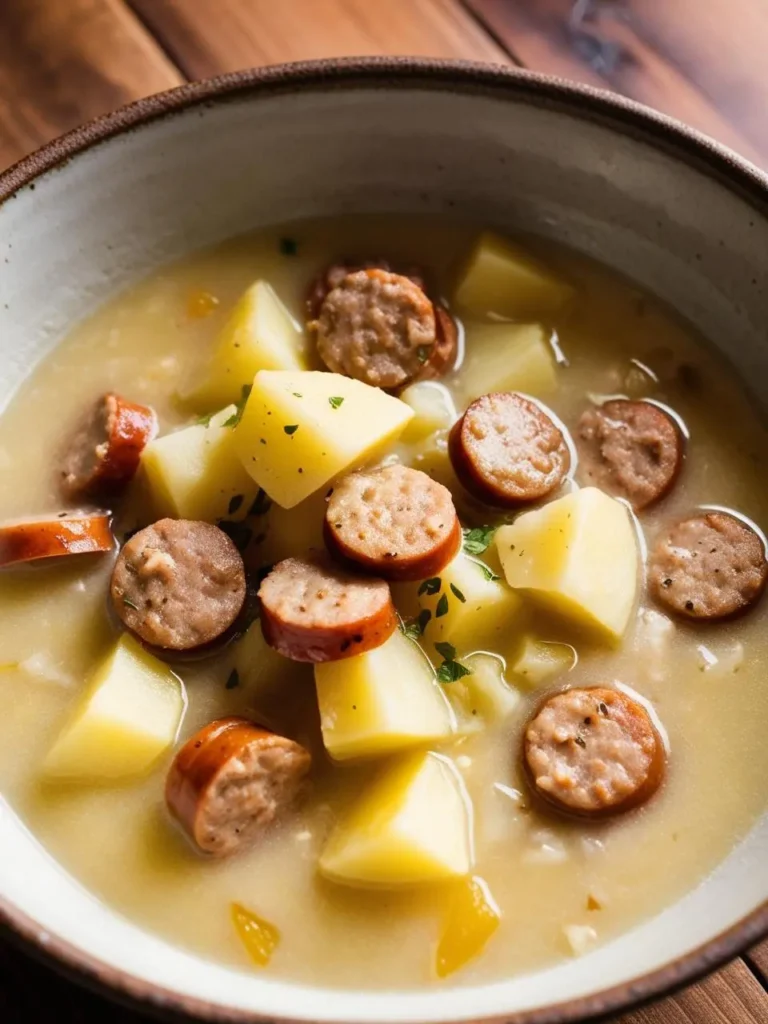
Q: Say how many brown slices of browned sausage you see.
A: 12